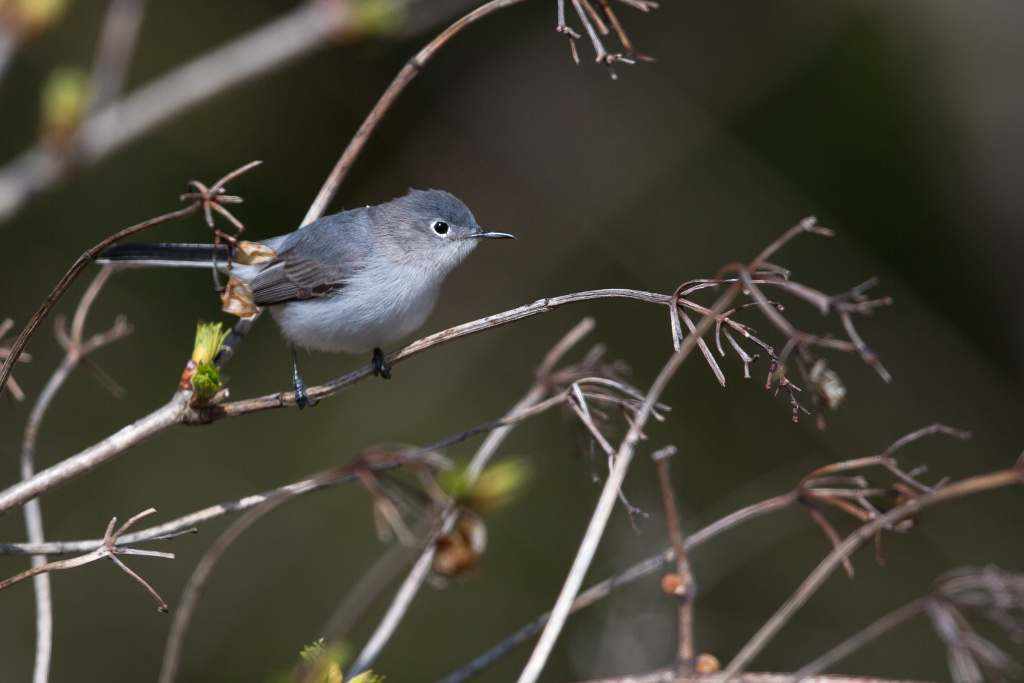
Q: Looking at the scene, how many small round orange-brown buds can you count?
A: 2